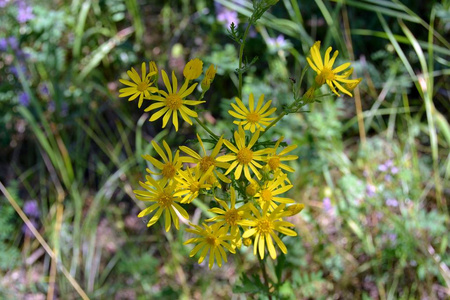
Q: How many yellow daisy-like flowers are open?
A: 14